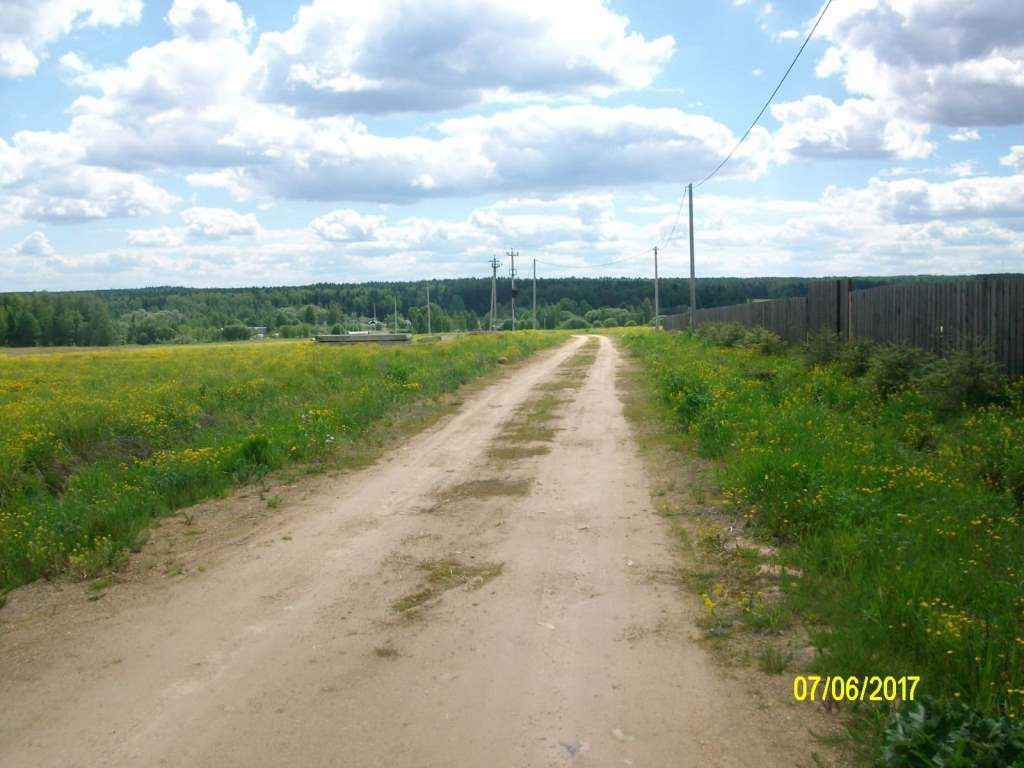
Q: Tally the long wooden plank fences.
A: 1